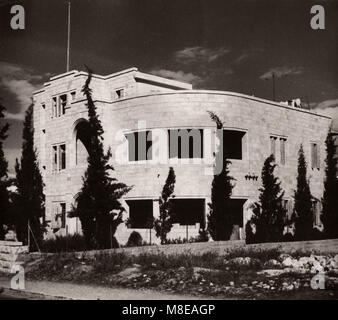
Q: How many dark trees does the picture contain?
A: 8